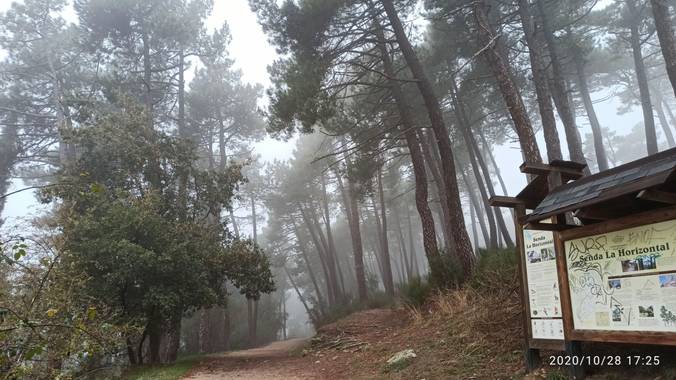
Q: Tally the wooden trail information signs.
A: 2